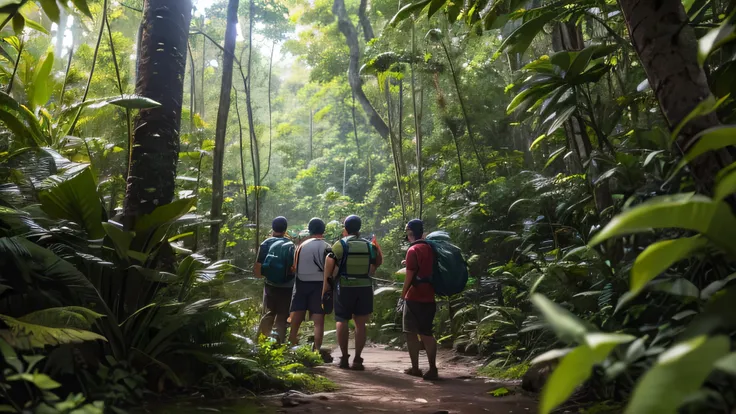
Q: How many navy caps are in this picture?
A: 4